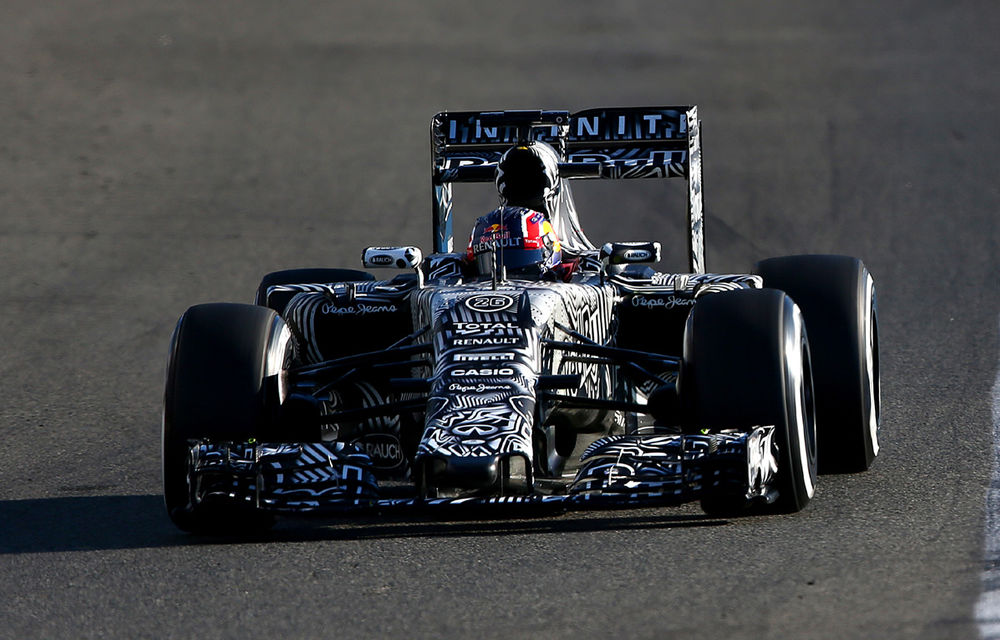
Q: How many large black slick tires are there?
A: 4